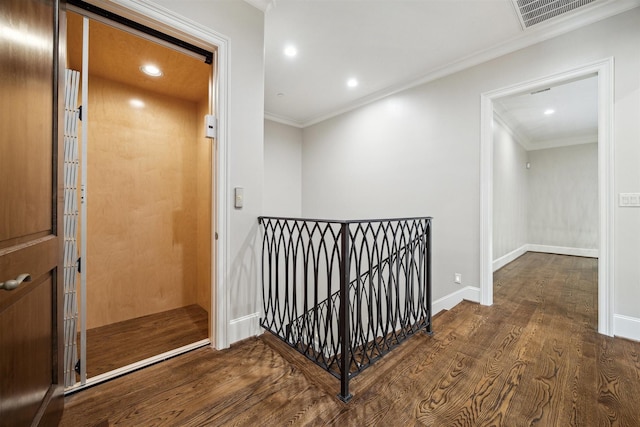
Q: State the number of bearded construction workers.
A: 0